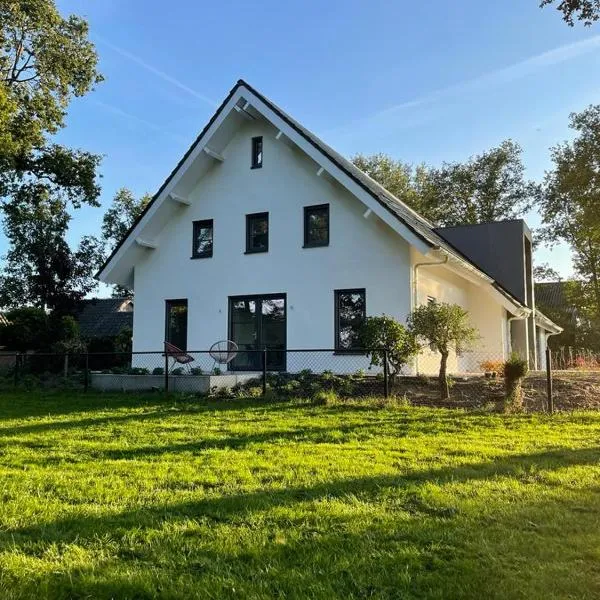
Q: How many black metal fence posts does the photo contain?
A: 6